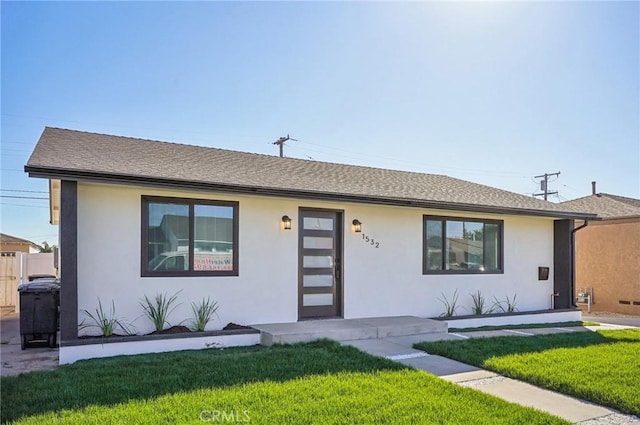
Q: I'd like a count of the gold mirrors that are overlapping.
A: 0